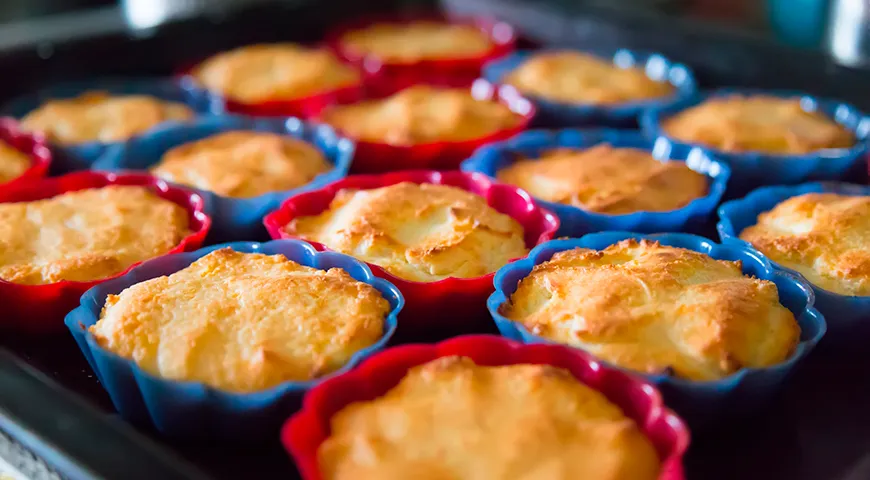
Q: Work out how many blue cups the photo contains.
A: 8